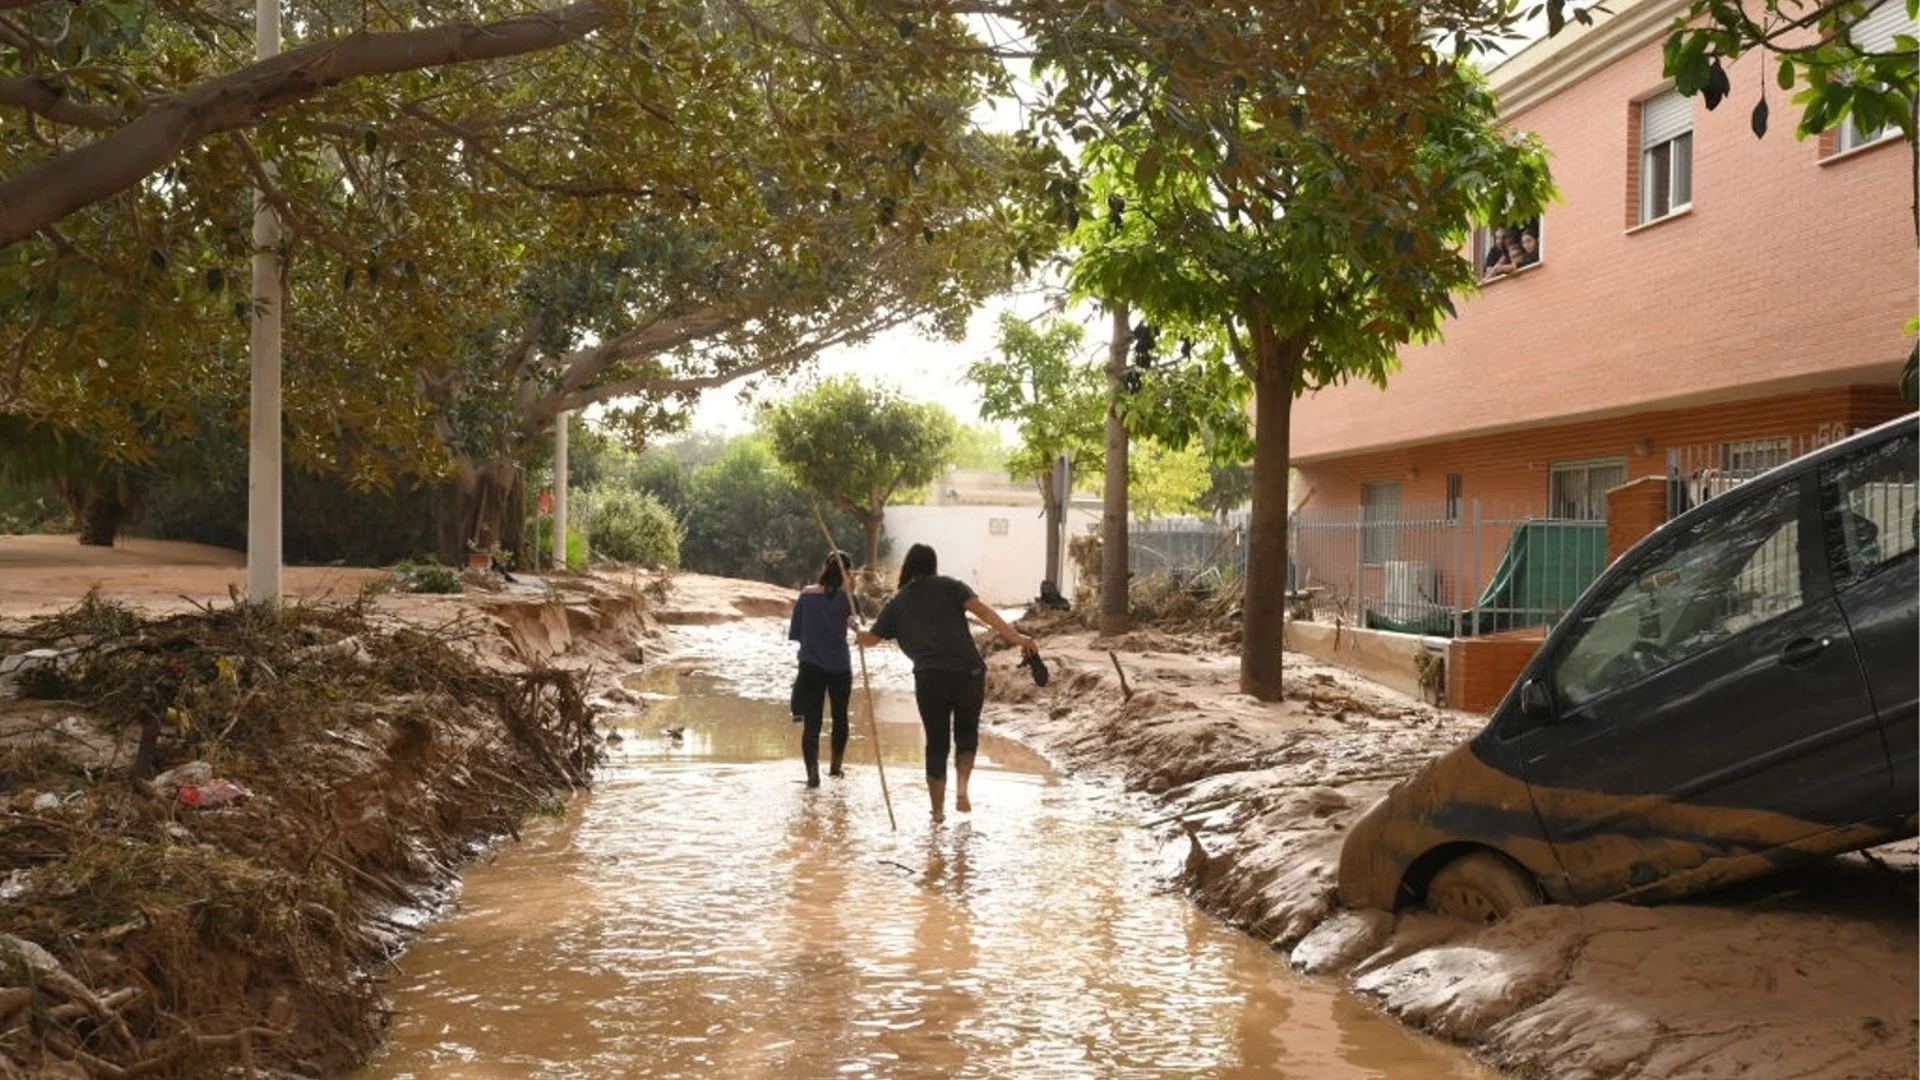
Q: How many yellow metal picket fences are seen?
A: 0